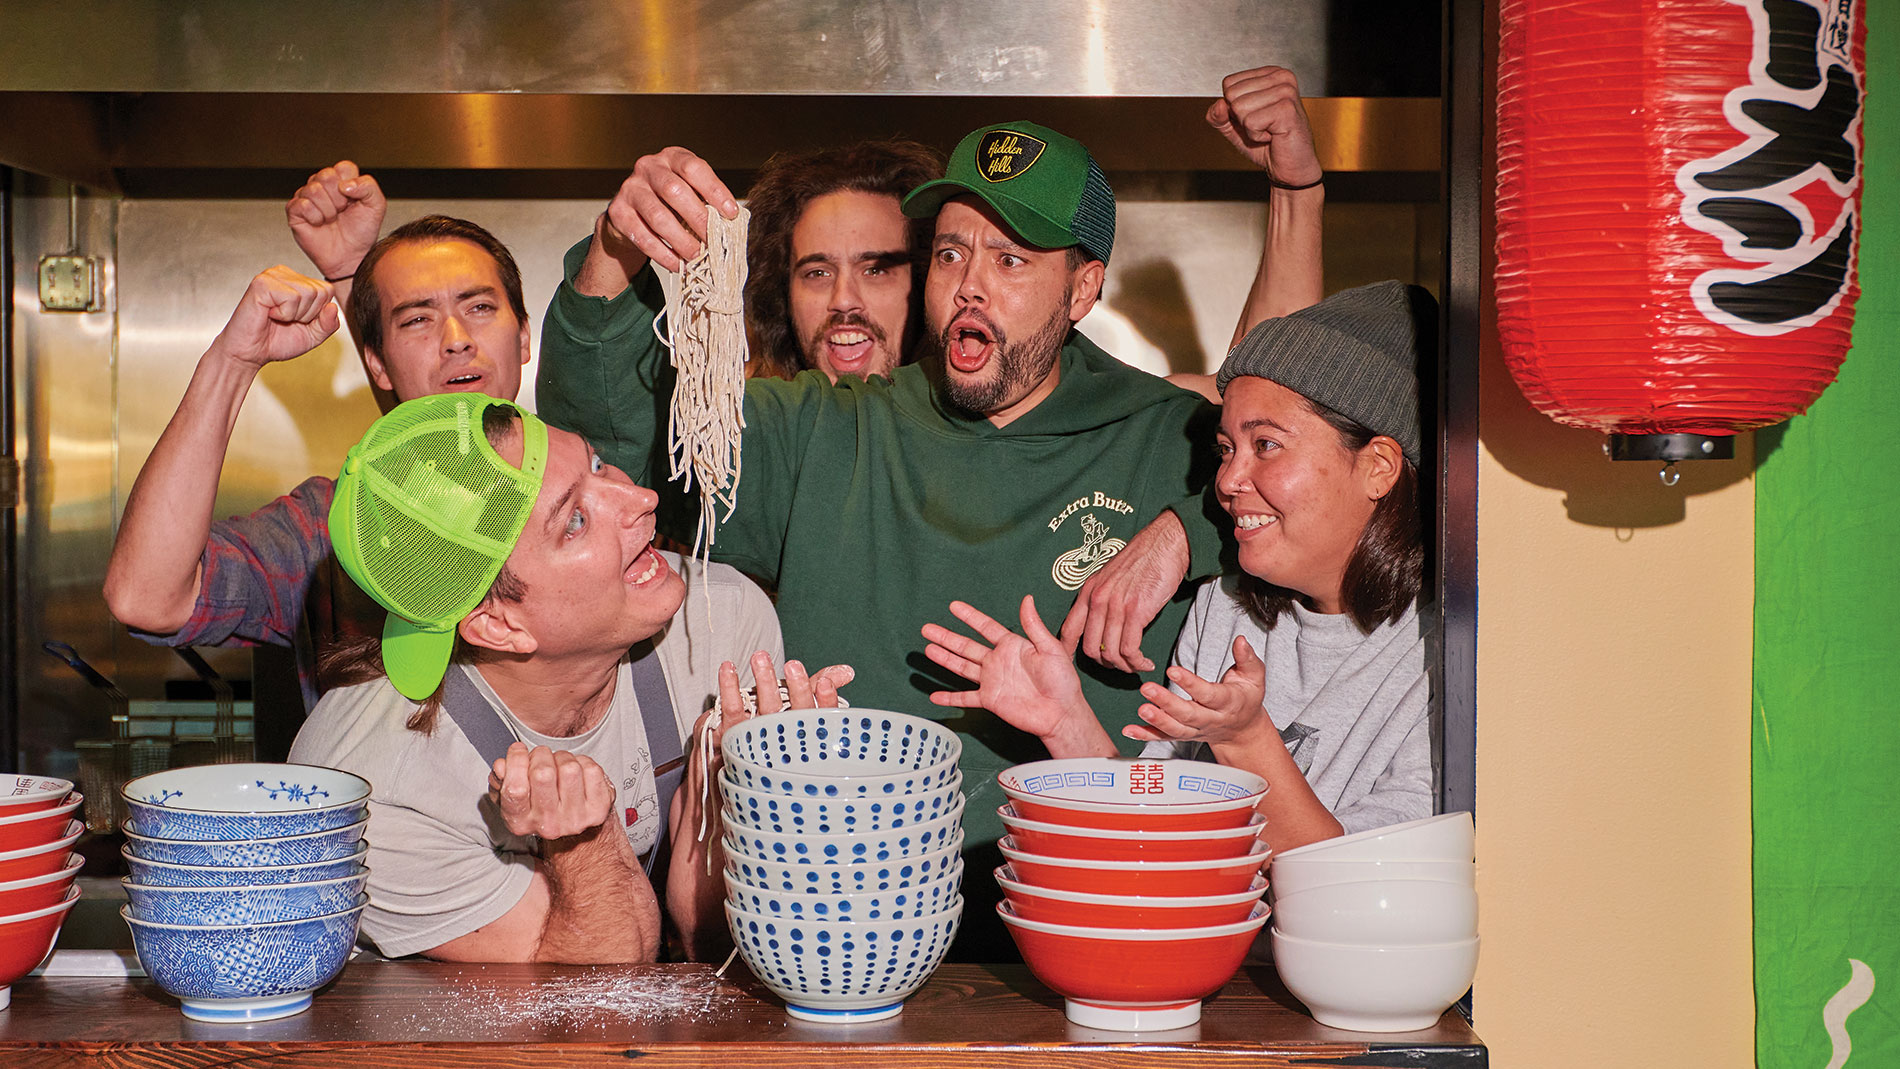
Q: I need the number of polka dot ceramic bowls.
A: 6